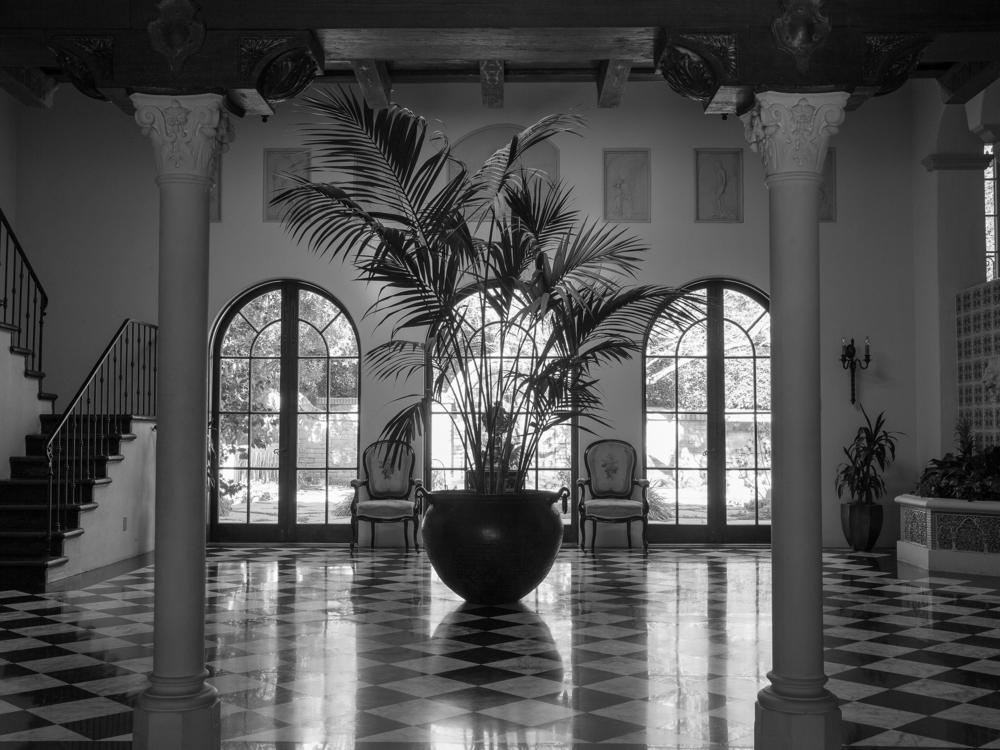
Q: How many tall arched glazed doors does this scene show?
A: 3